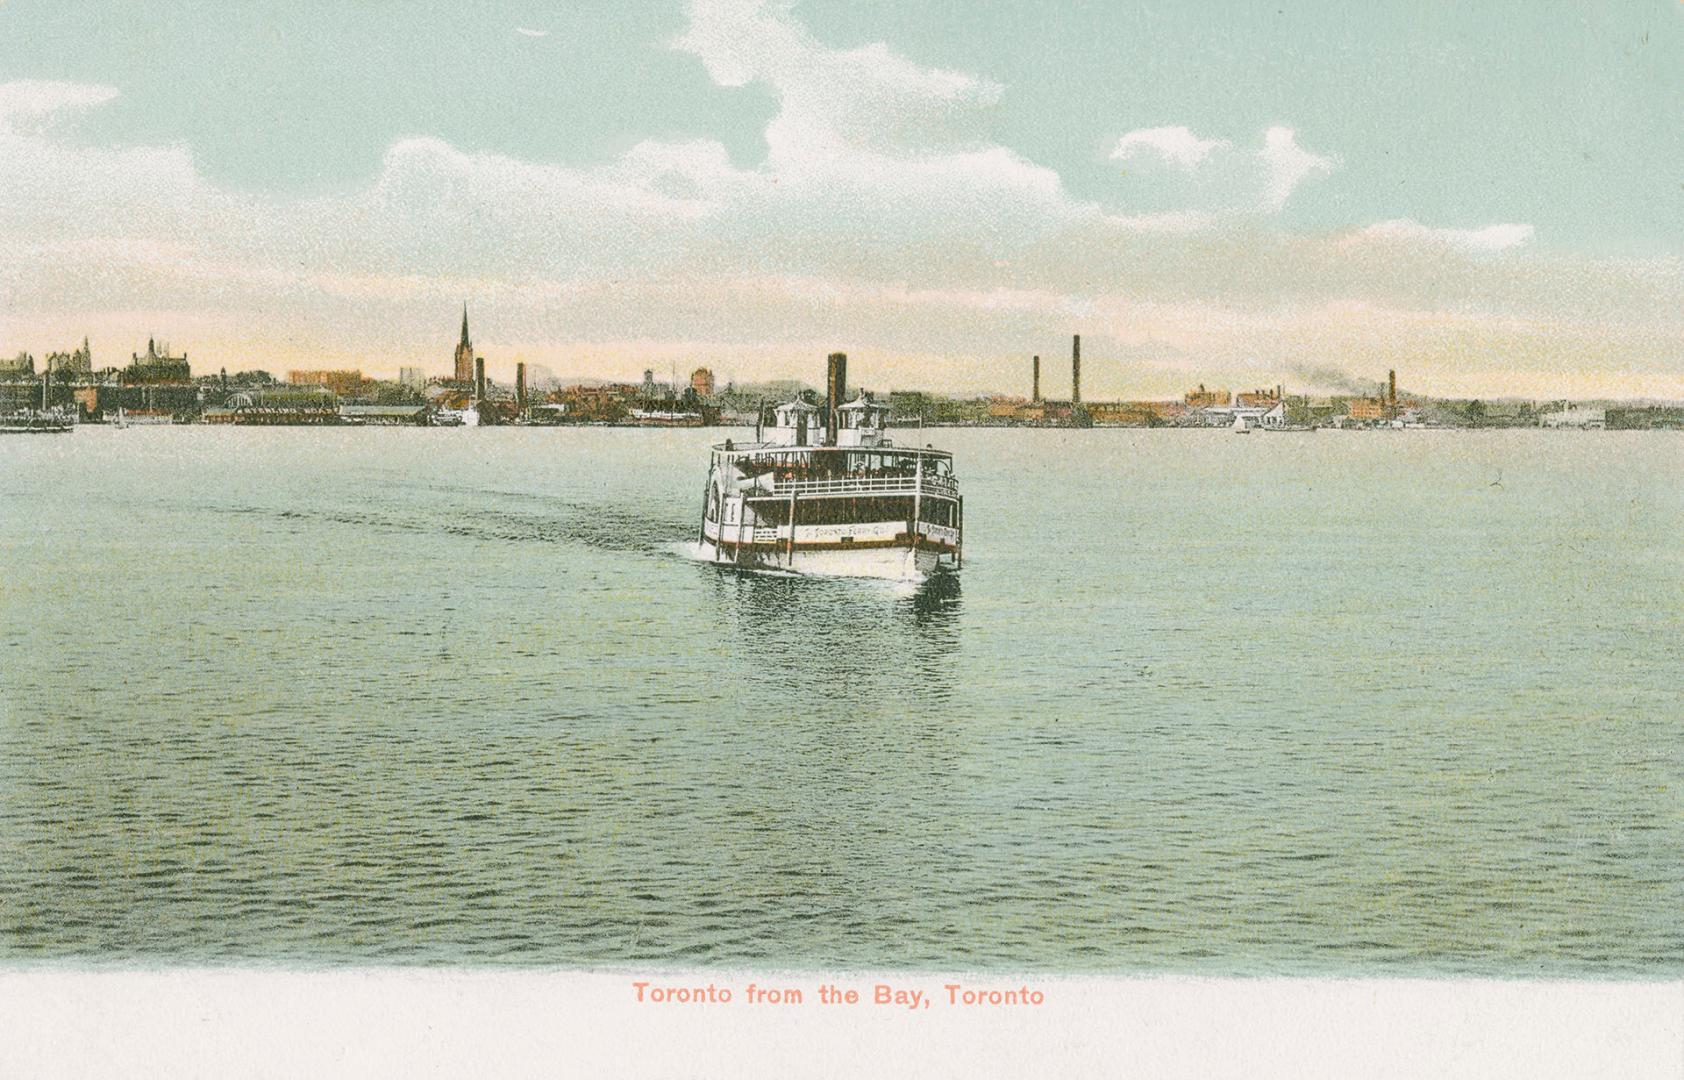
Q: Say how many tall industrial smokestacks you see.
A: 5